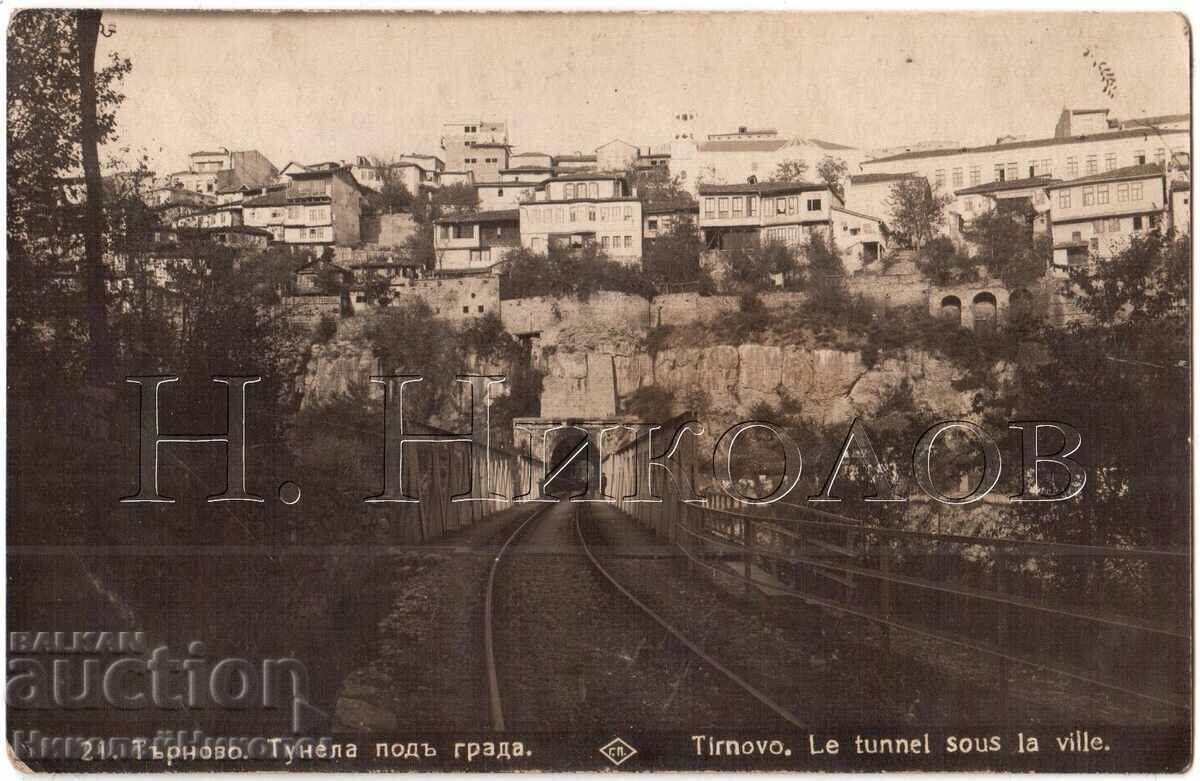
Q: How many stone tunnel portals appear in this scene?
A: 1